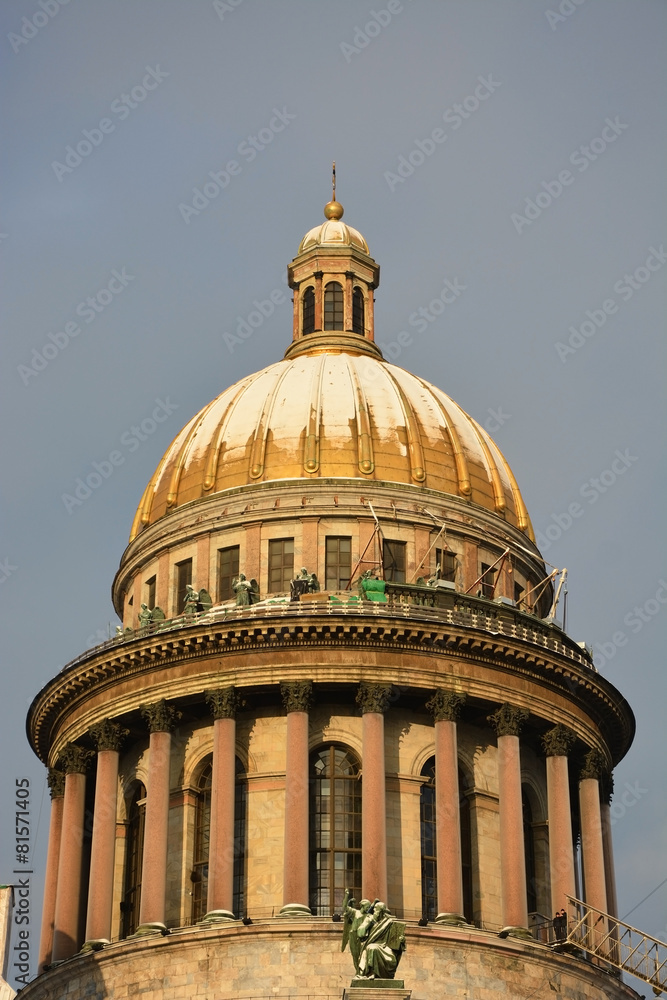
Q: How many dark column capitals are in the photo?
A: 12